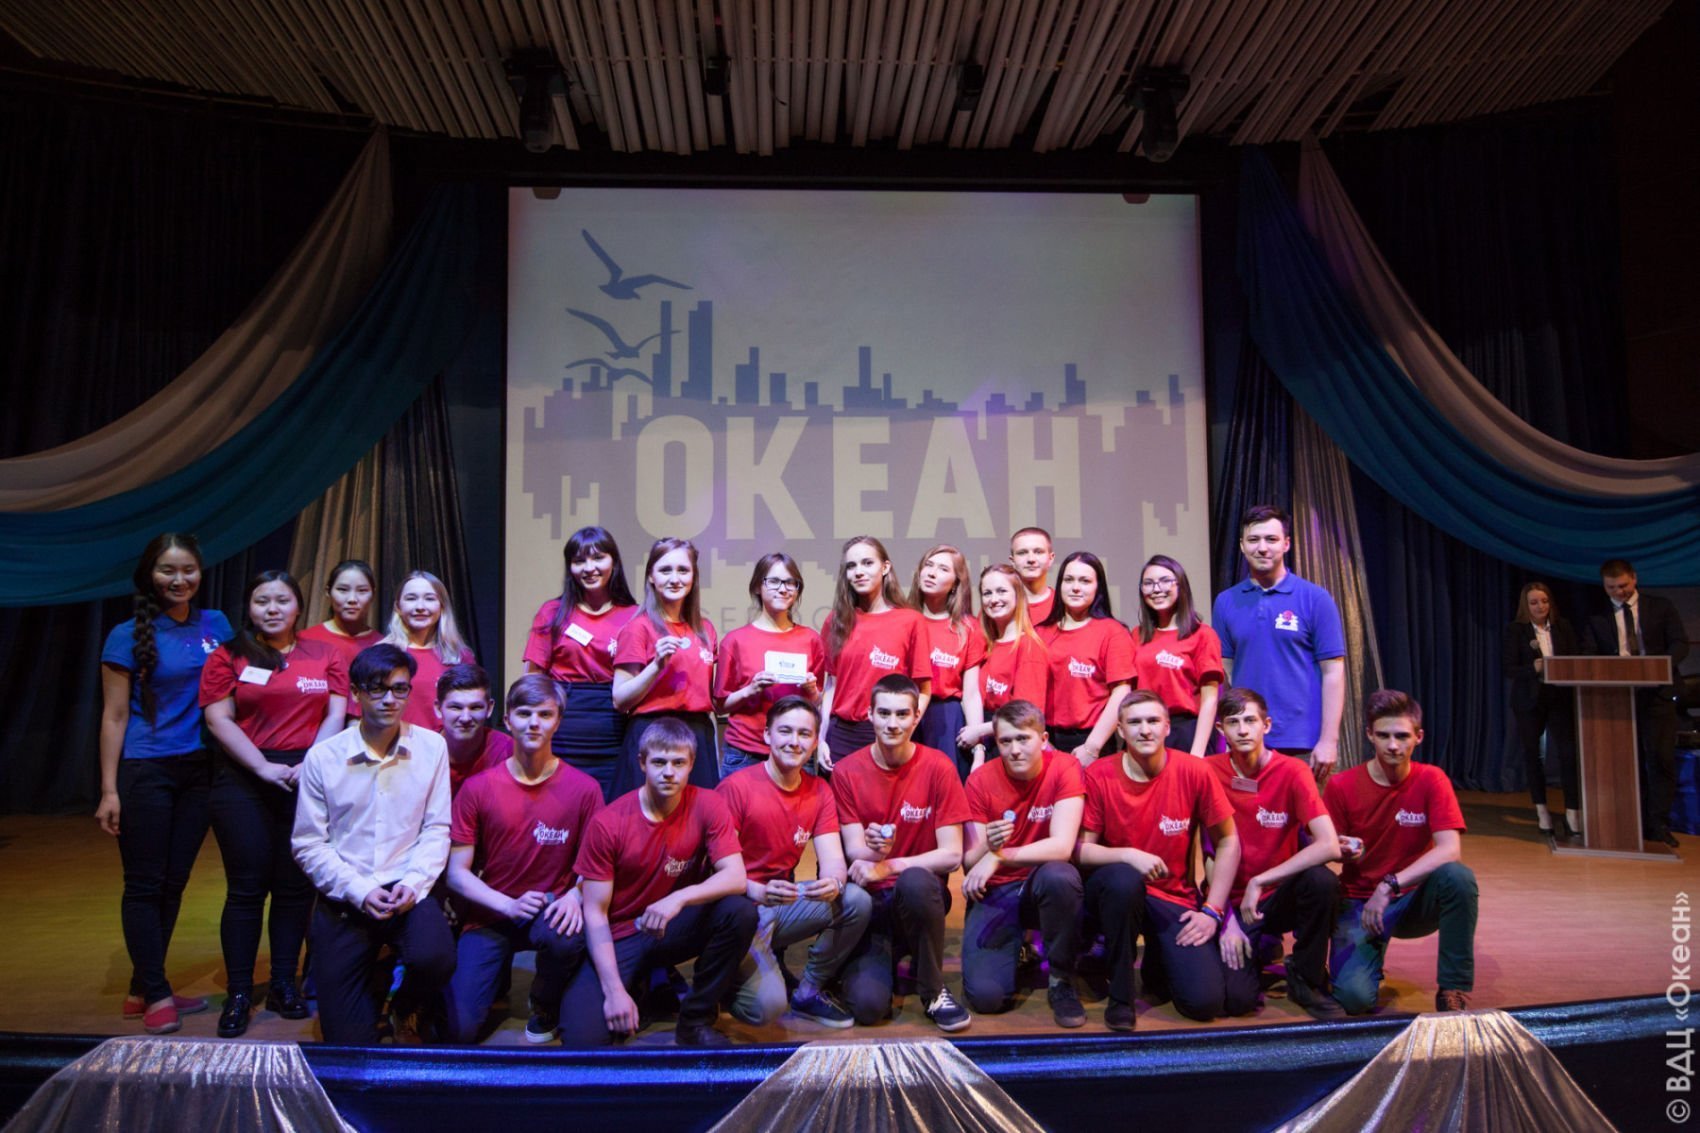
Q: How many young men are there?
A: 13